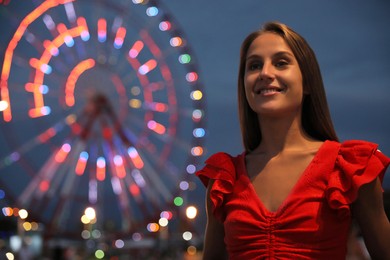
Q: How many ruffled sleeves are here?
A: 2